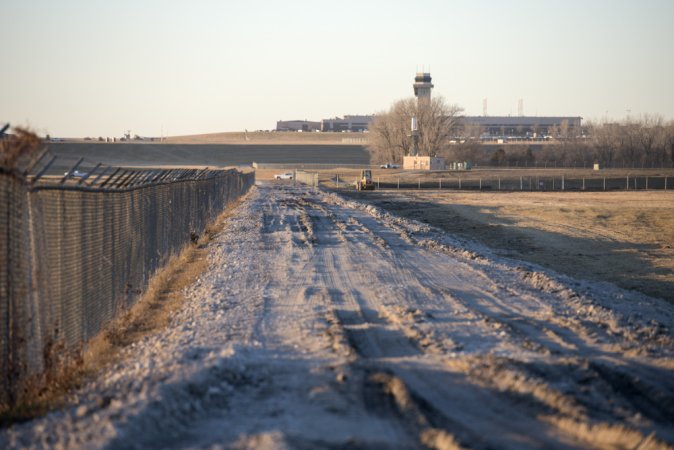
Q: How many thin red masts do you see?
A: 2